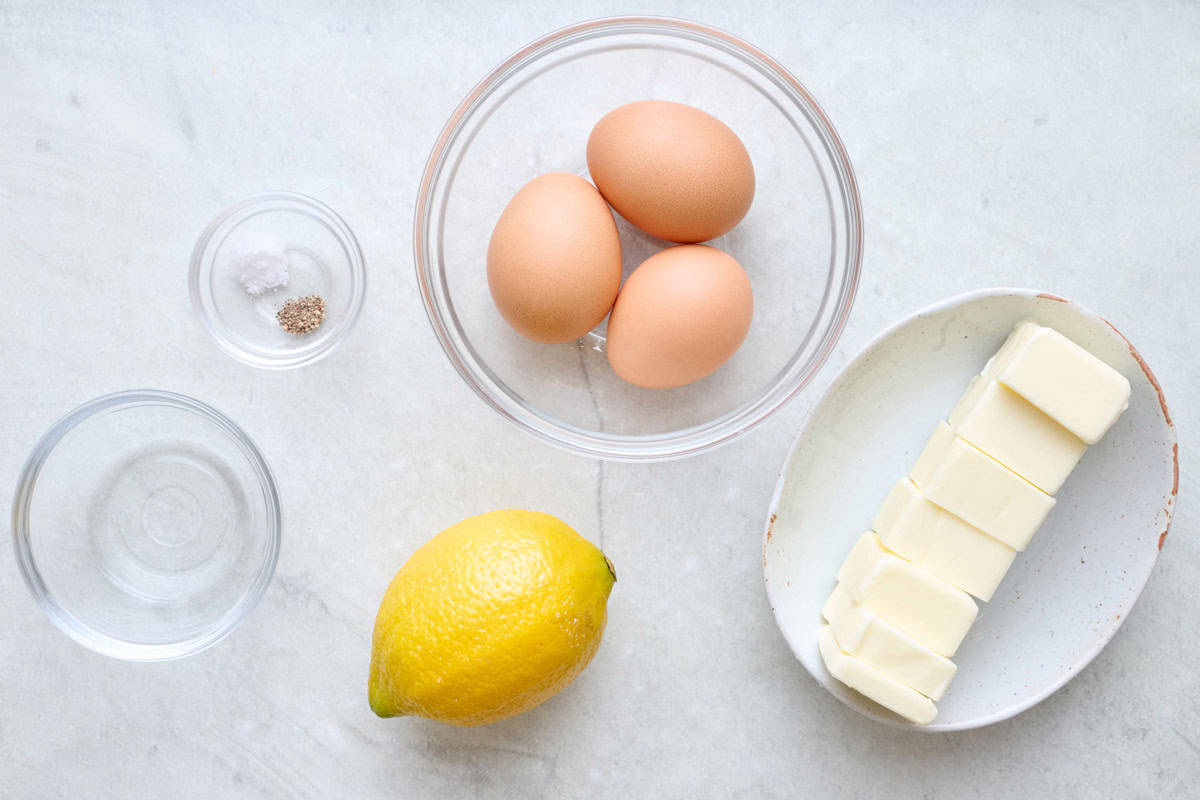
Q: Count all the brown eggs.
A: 3